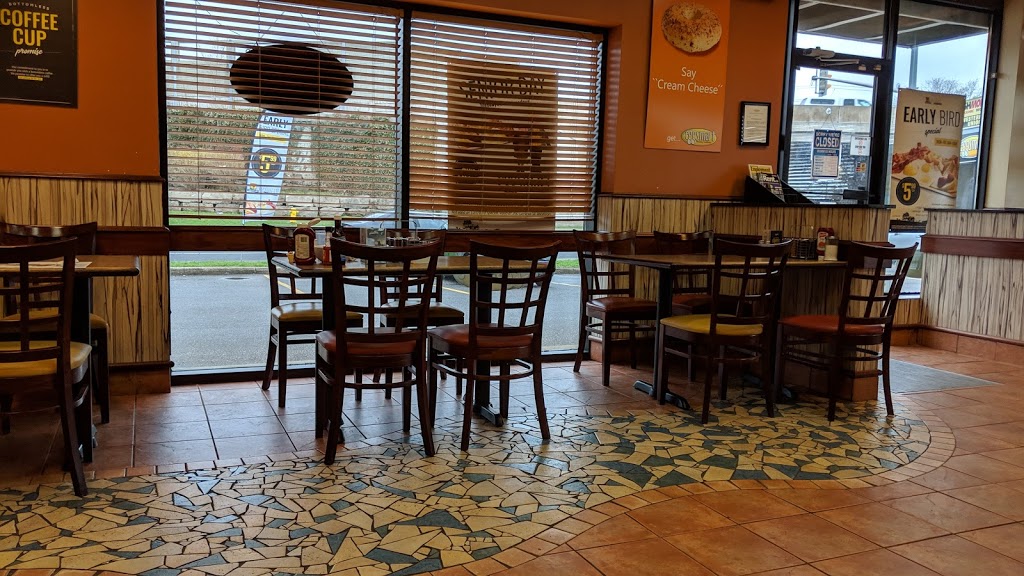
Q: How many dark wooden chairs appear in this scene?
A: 10